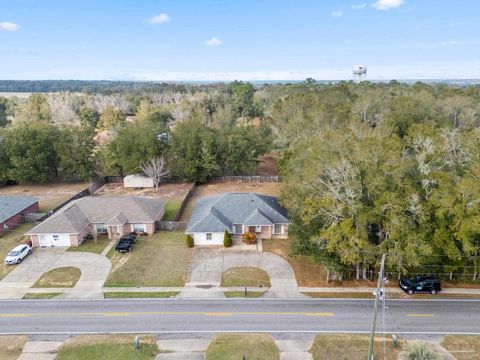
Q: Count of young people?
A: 0